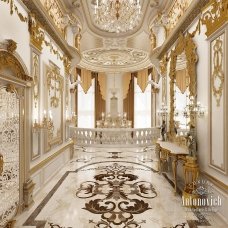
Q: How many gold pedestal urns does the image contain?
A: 1